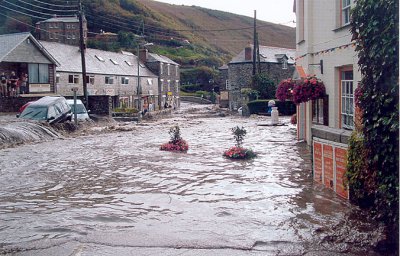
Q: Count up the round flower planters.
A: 2